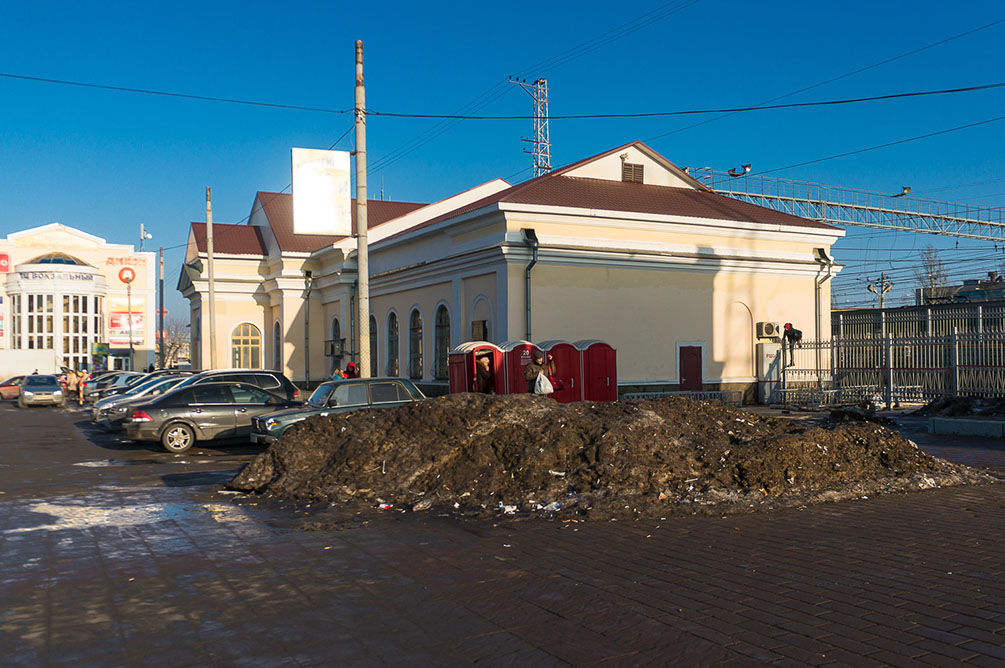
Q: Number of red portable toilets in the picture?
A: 4